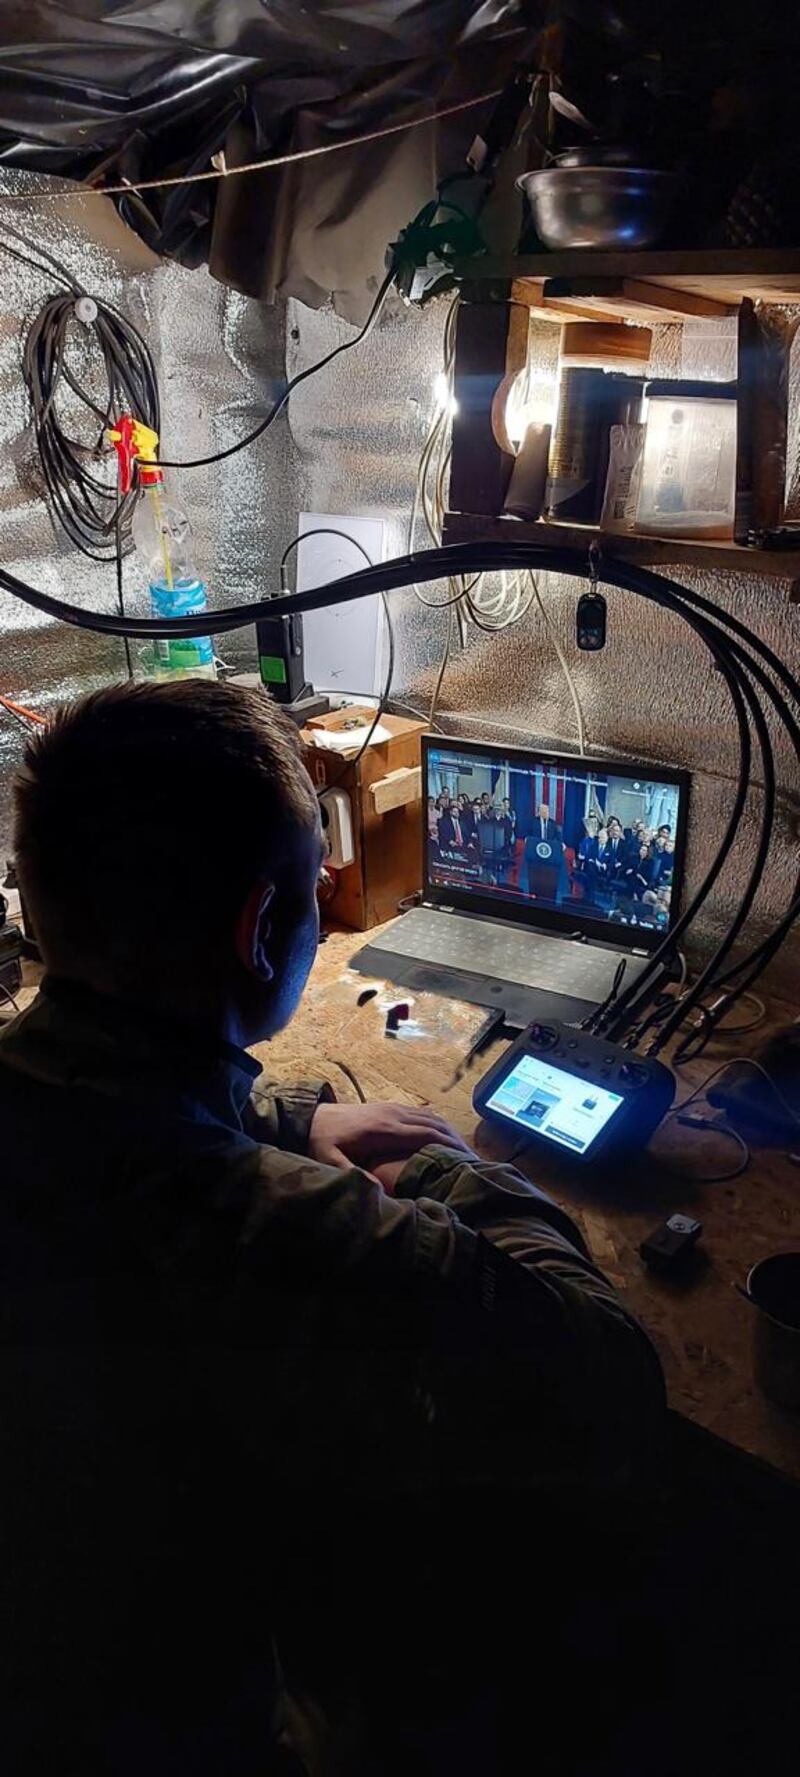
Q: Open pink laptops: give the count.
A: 0